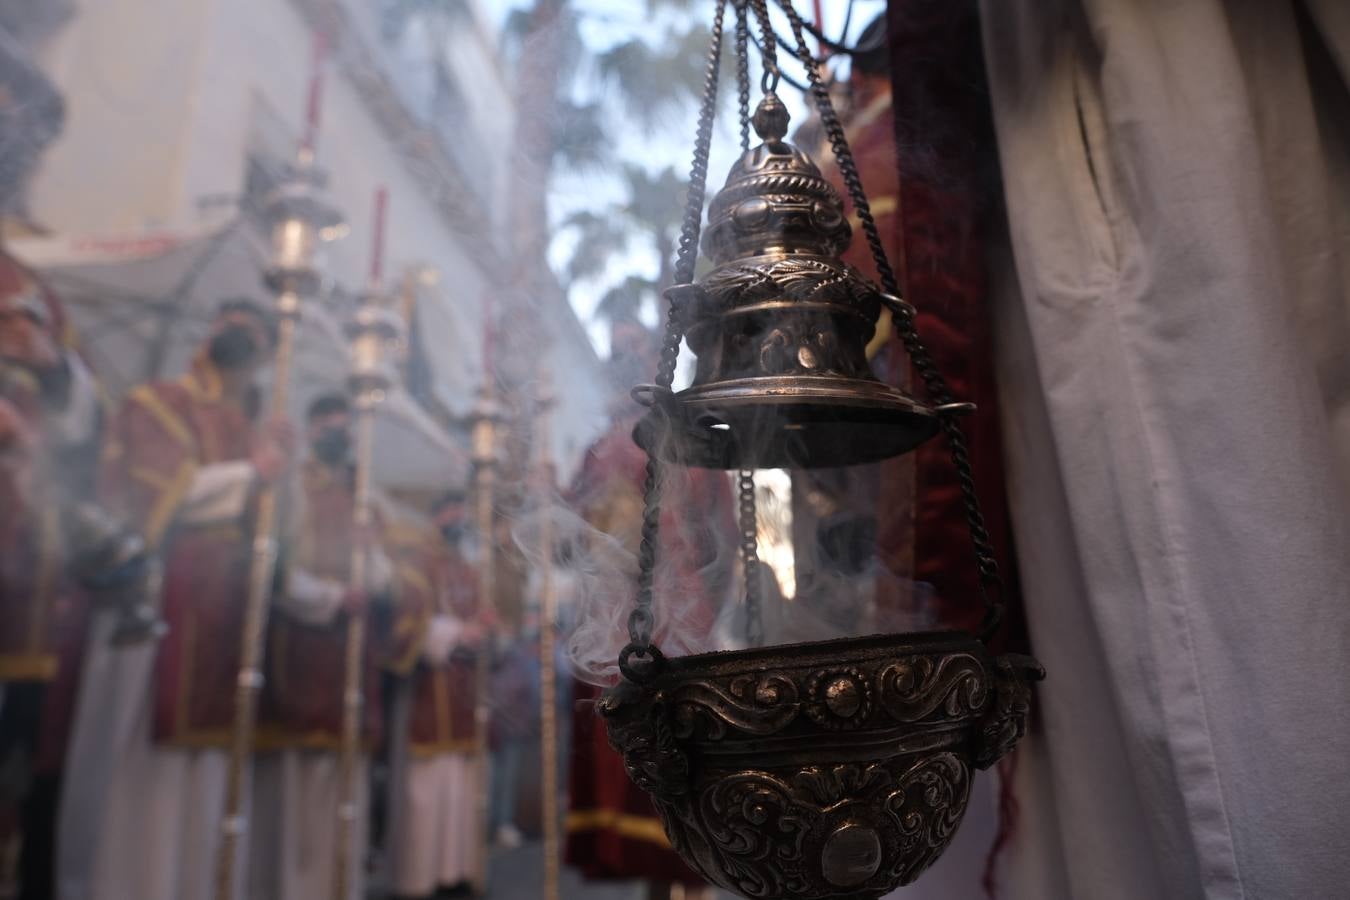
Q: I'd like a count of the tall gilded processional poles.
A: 4